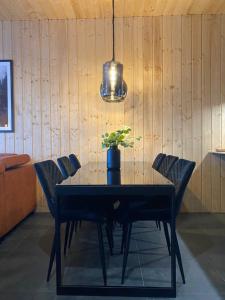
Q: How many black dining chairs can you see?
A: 6